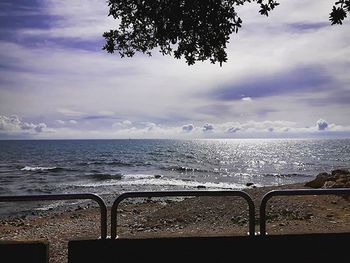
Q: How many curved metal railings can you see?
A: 3